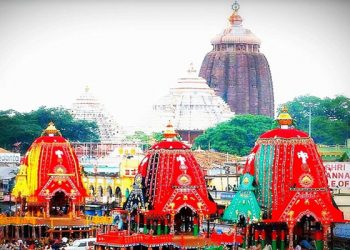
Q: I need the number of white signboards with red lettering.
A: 1